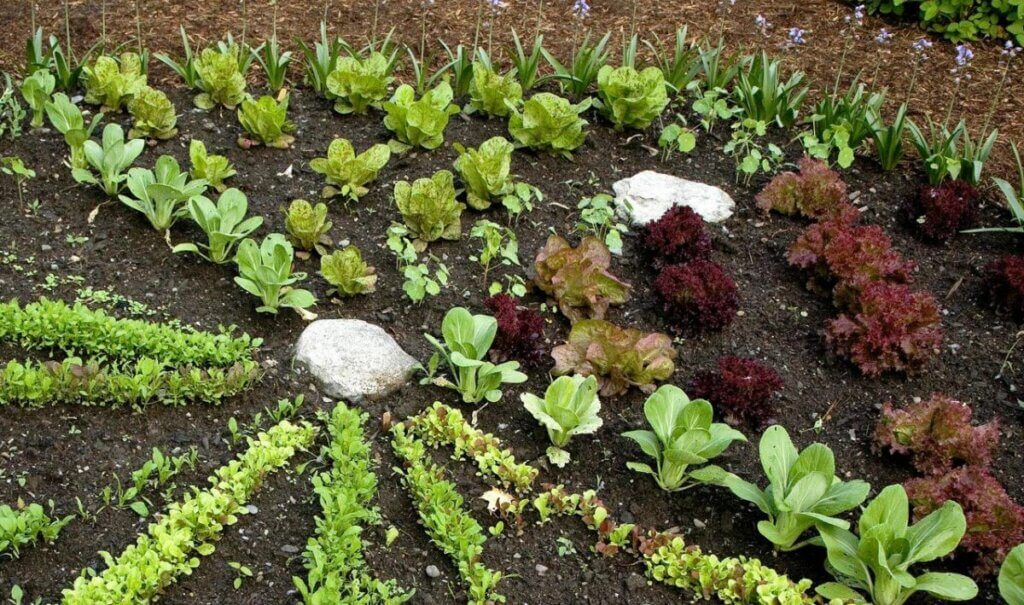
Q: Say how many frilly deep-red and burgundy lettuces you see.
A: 11